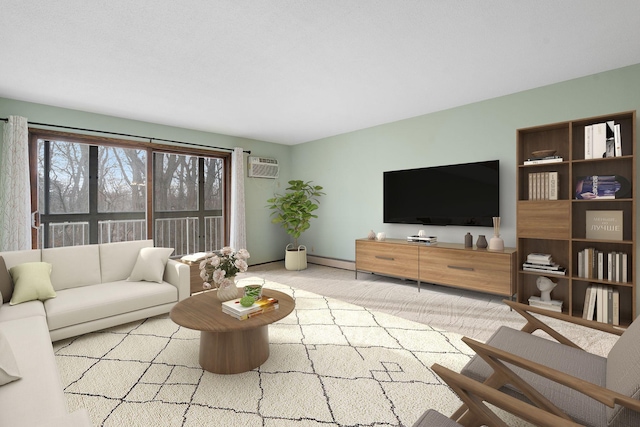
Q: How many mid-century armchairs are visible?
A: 2